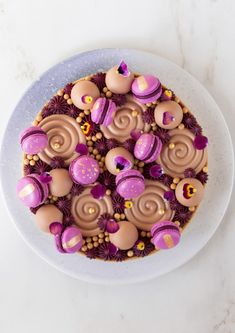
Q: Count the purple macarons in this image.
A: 9